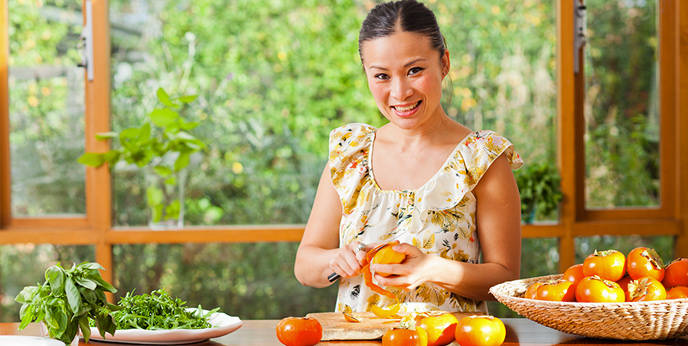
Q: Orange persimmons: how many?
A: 15